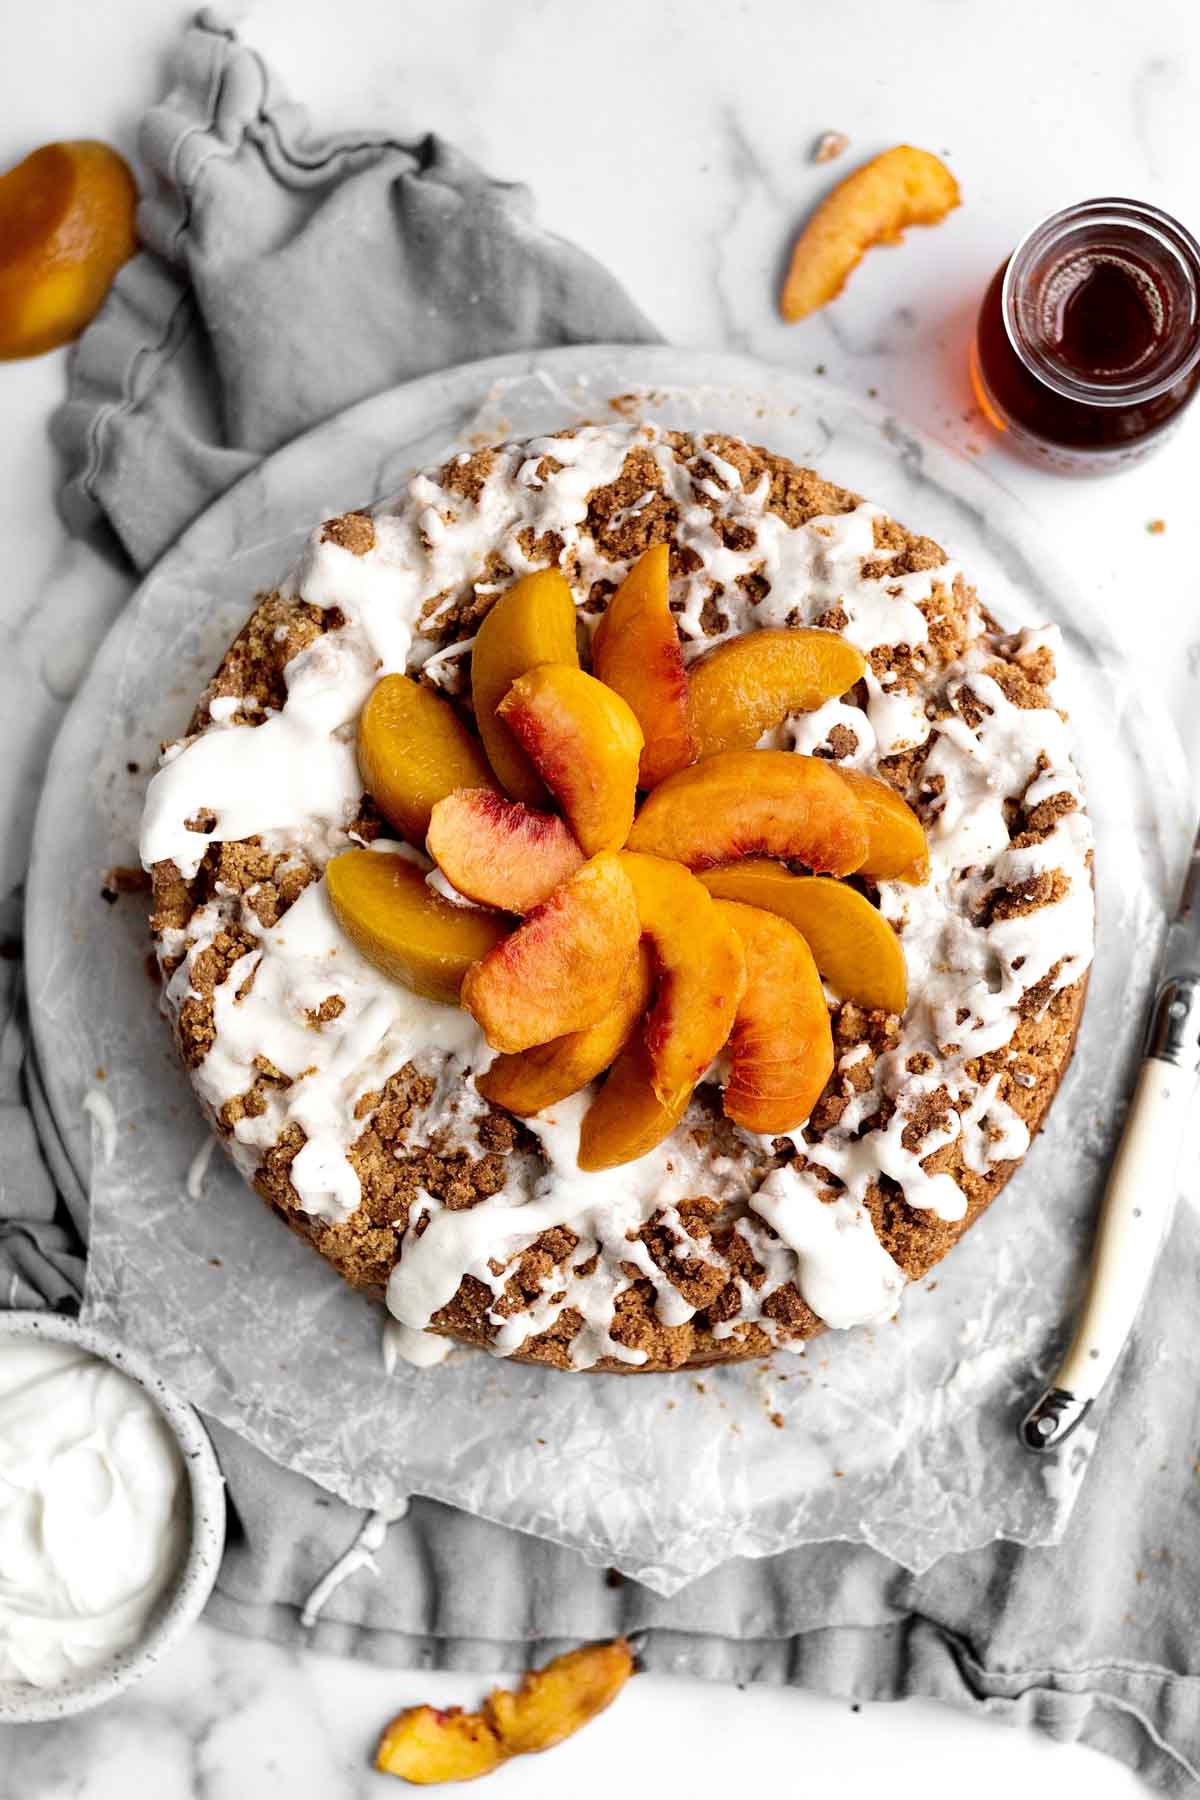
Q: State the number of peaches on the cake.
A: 15